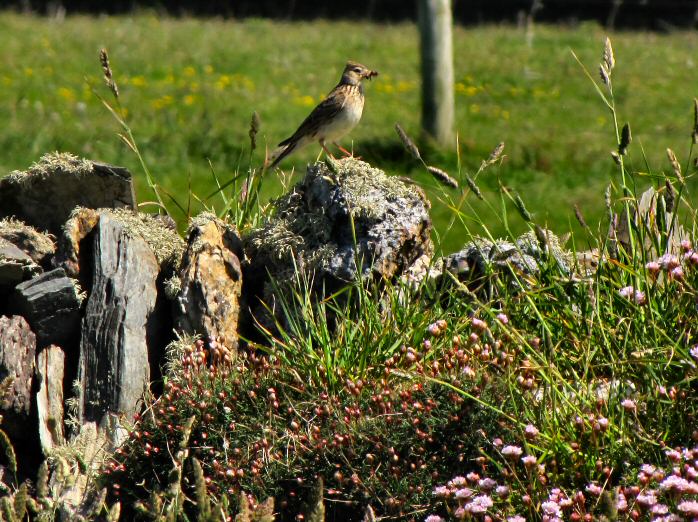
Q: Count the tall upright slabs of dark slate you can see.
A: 1